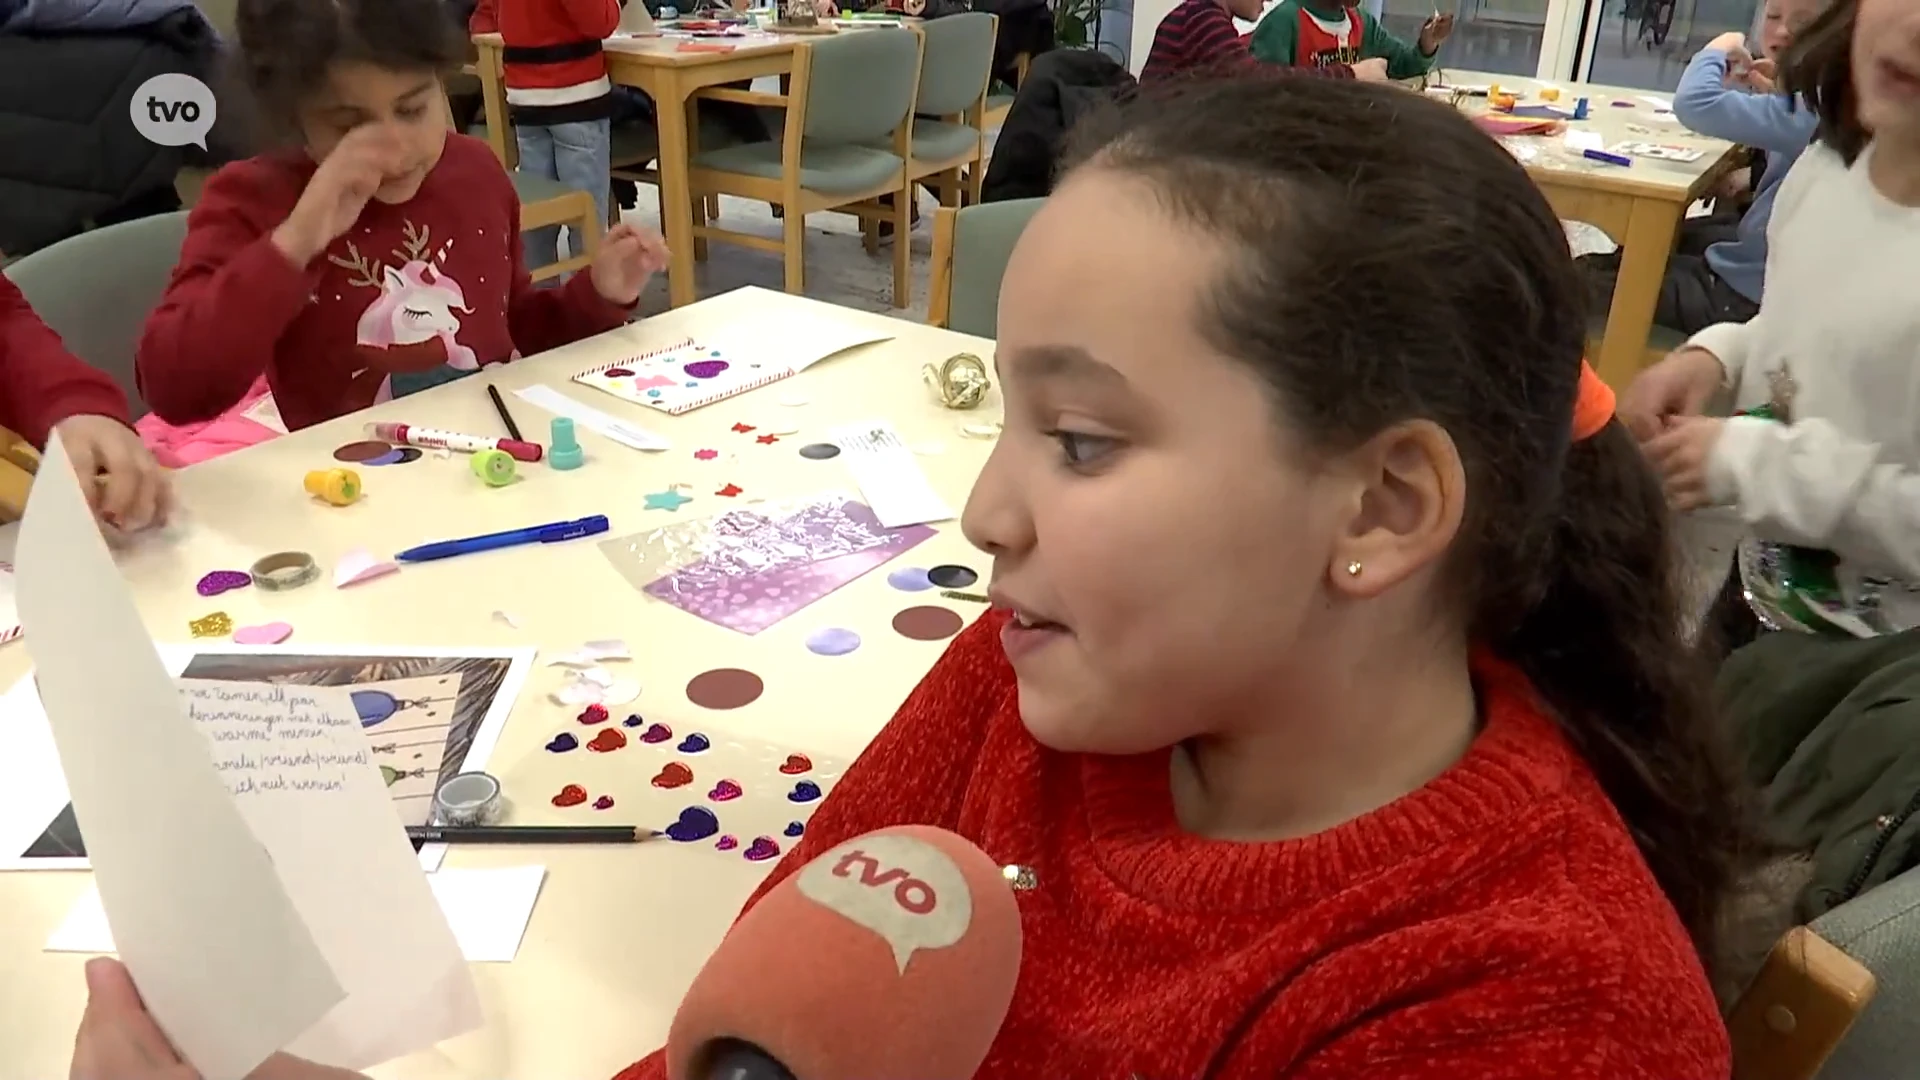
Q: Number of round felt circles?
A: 9